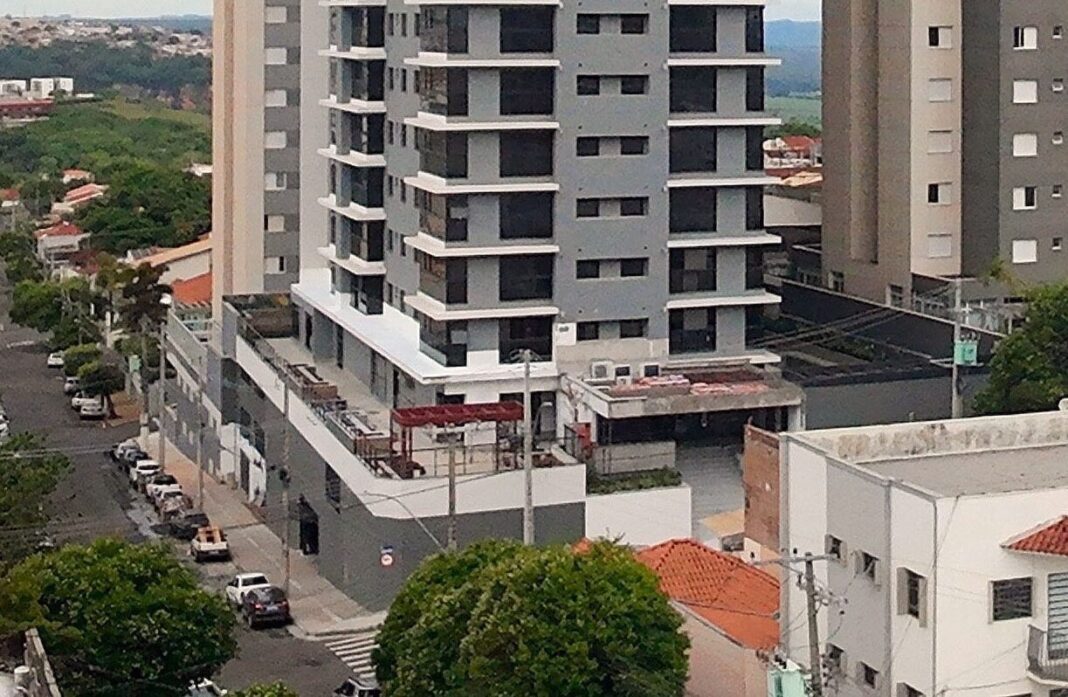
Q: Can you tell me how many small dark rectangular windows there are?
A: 12